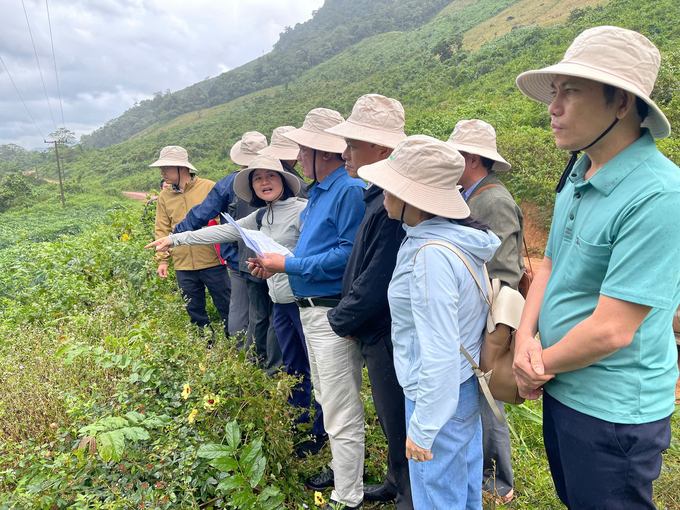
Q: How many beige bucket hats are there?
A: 9